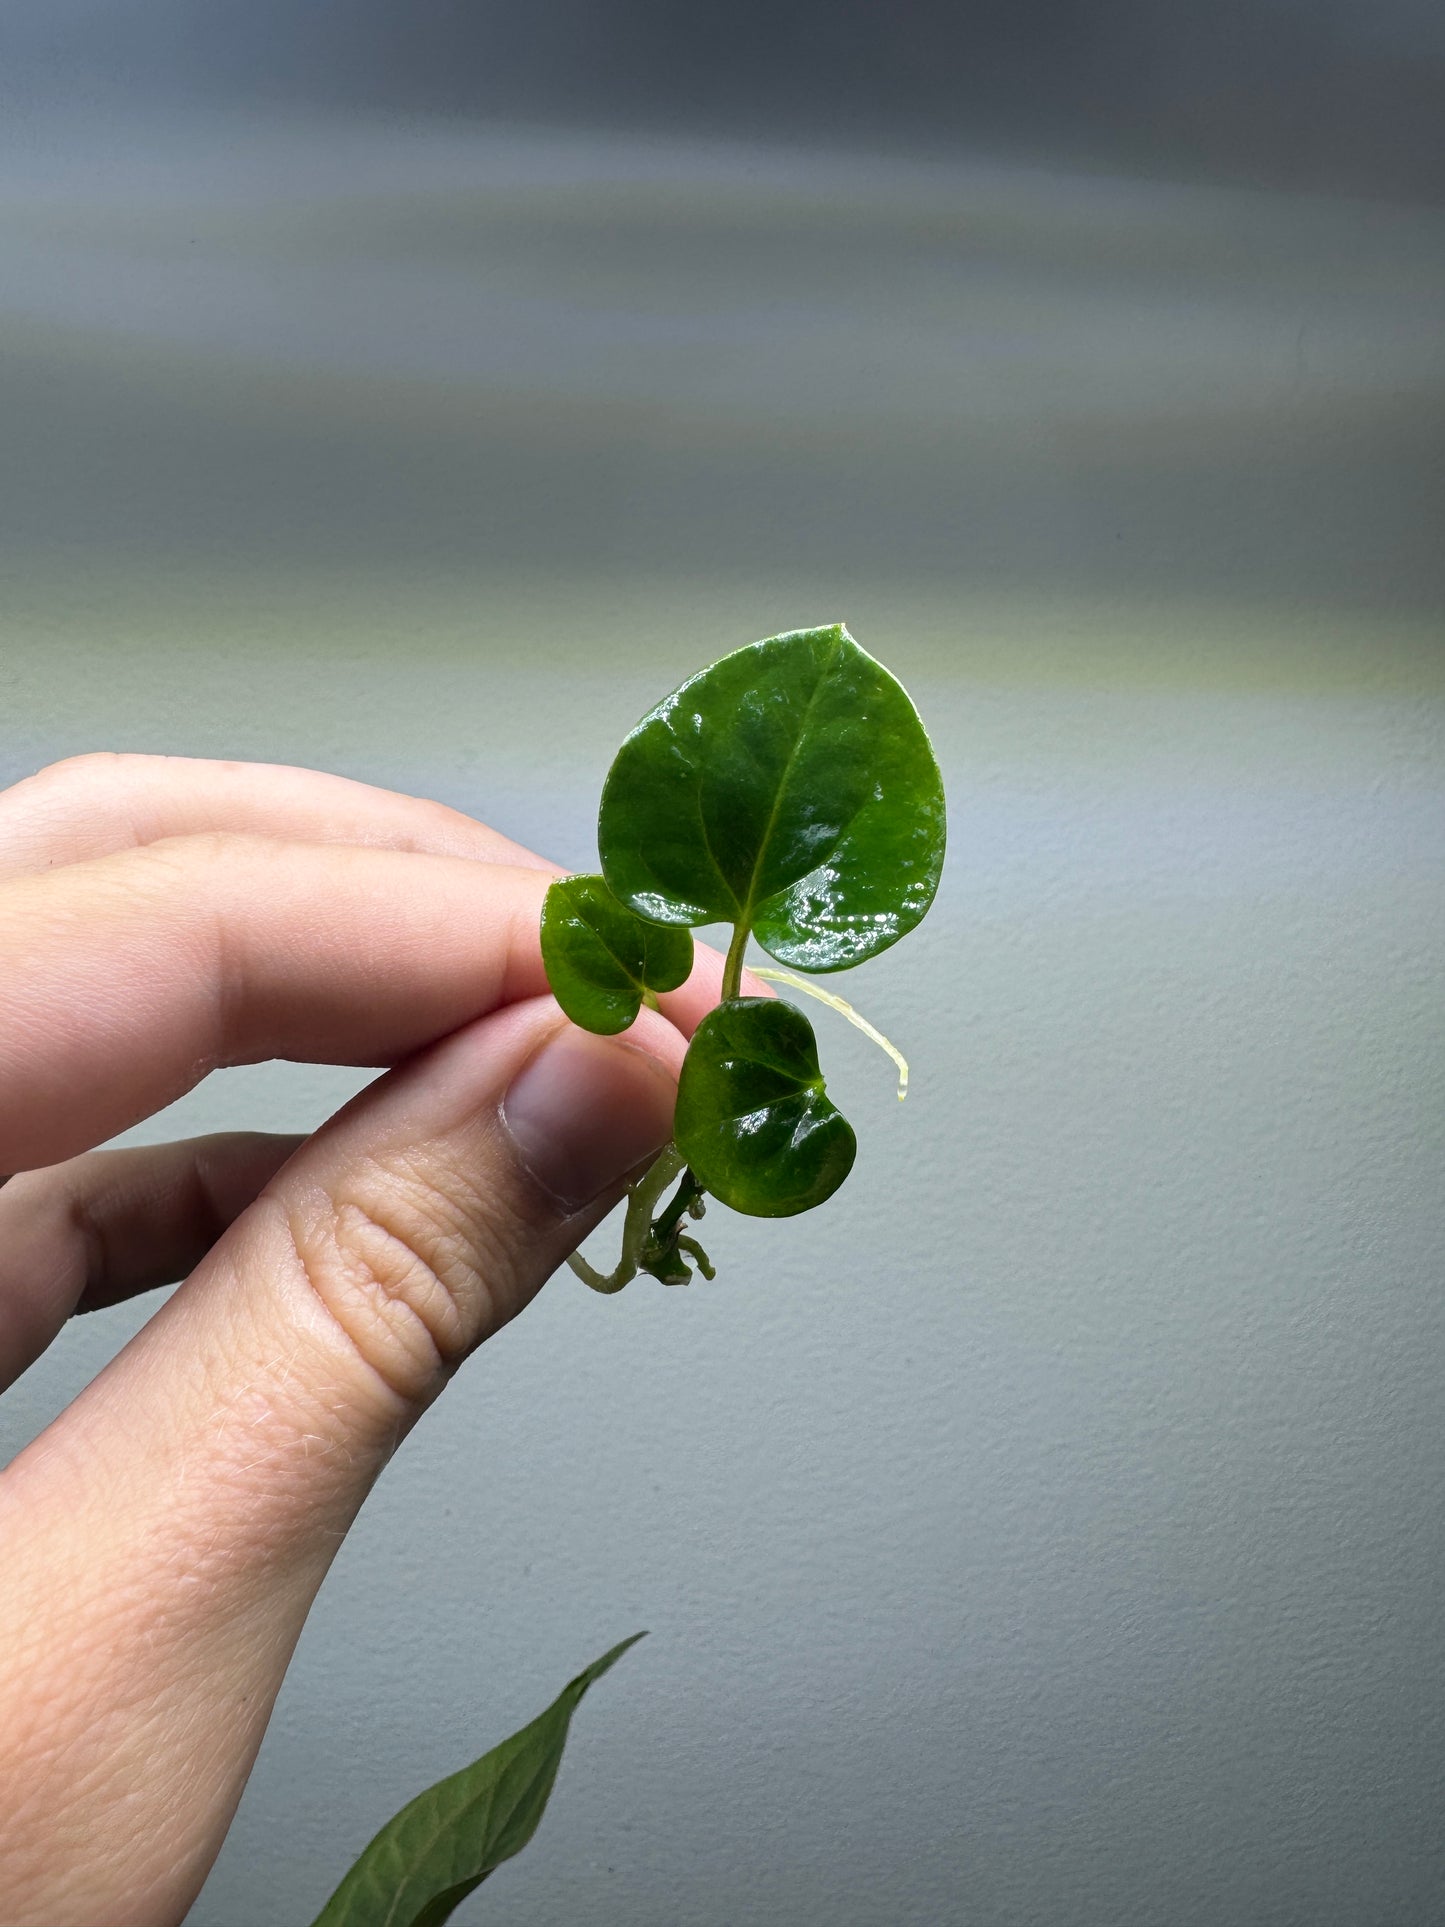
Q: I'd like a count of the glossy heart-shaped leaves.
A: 3